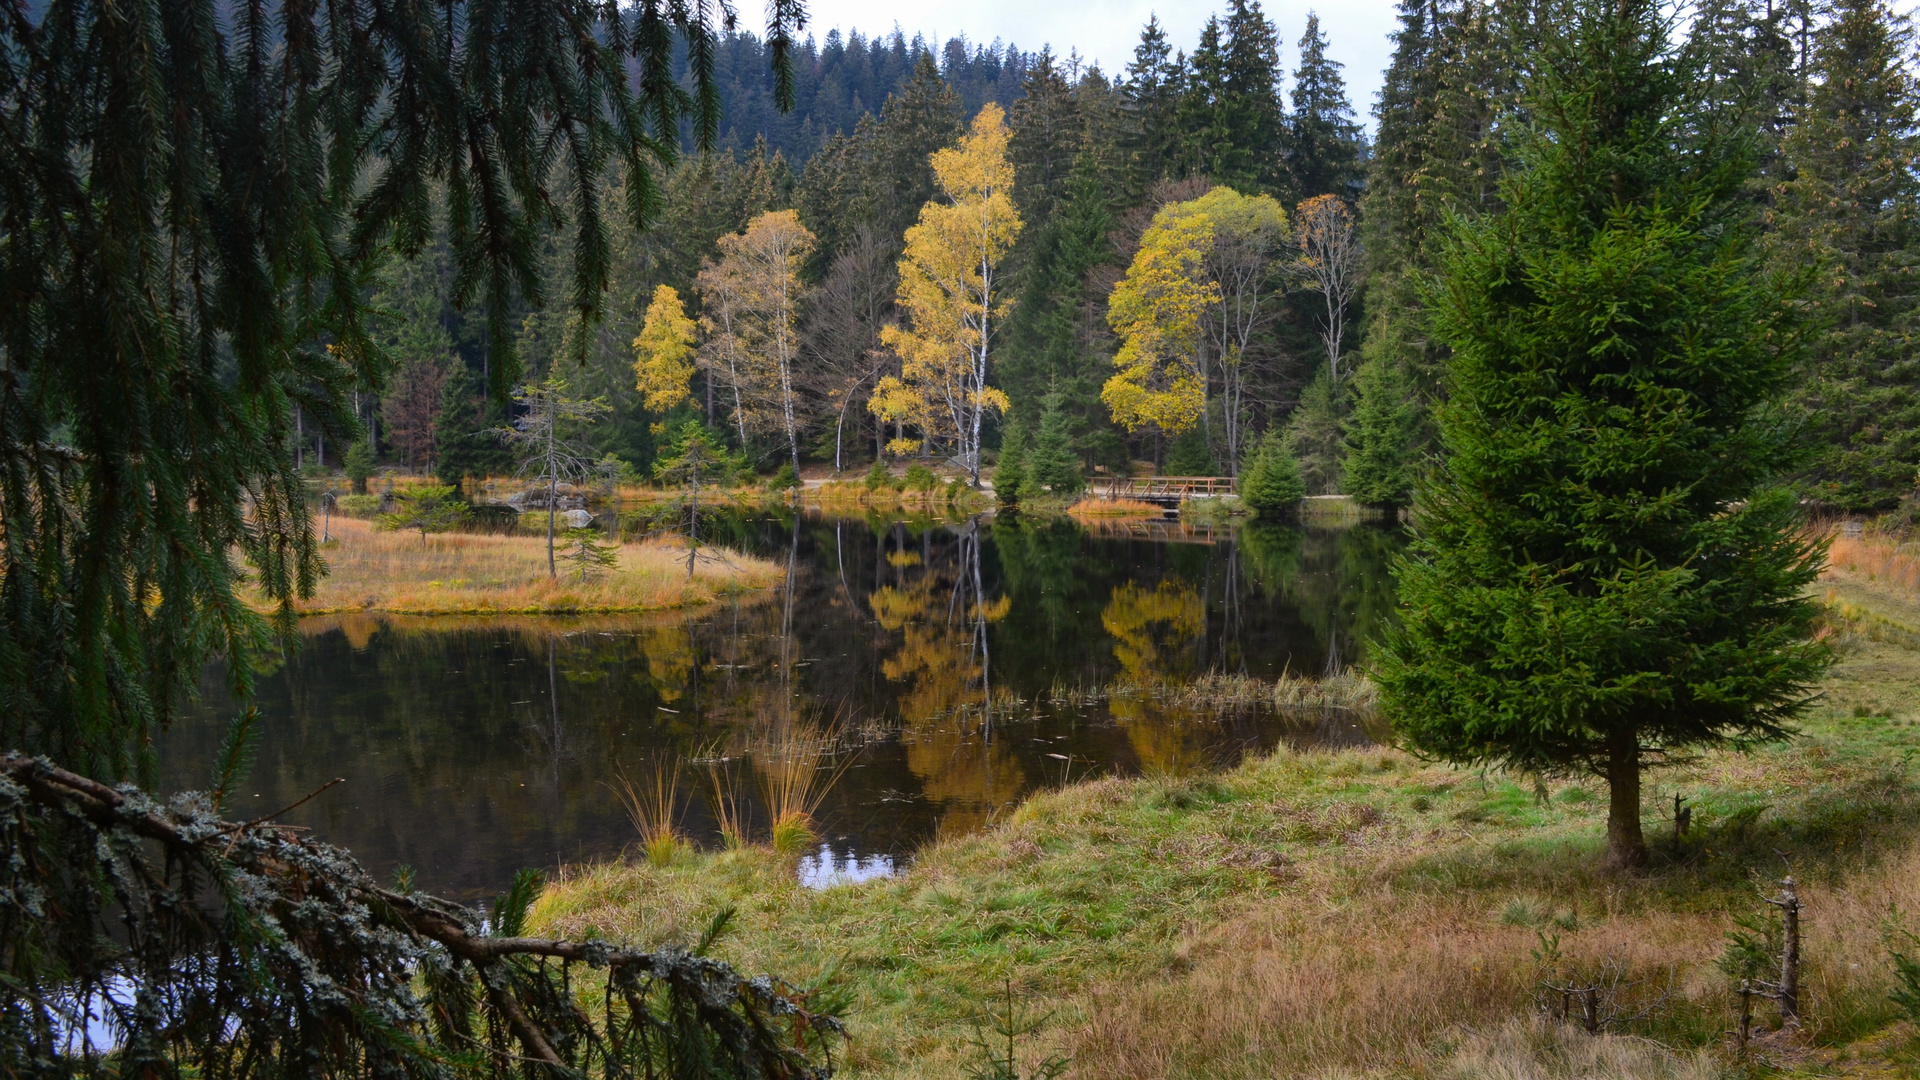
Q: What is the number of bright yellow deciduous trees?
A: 3